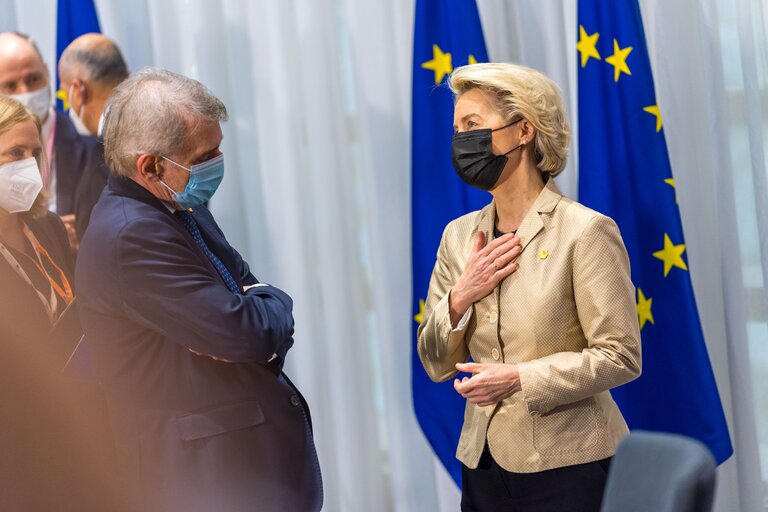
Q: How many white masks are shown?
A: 3